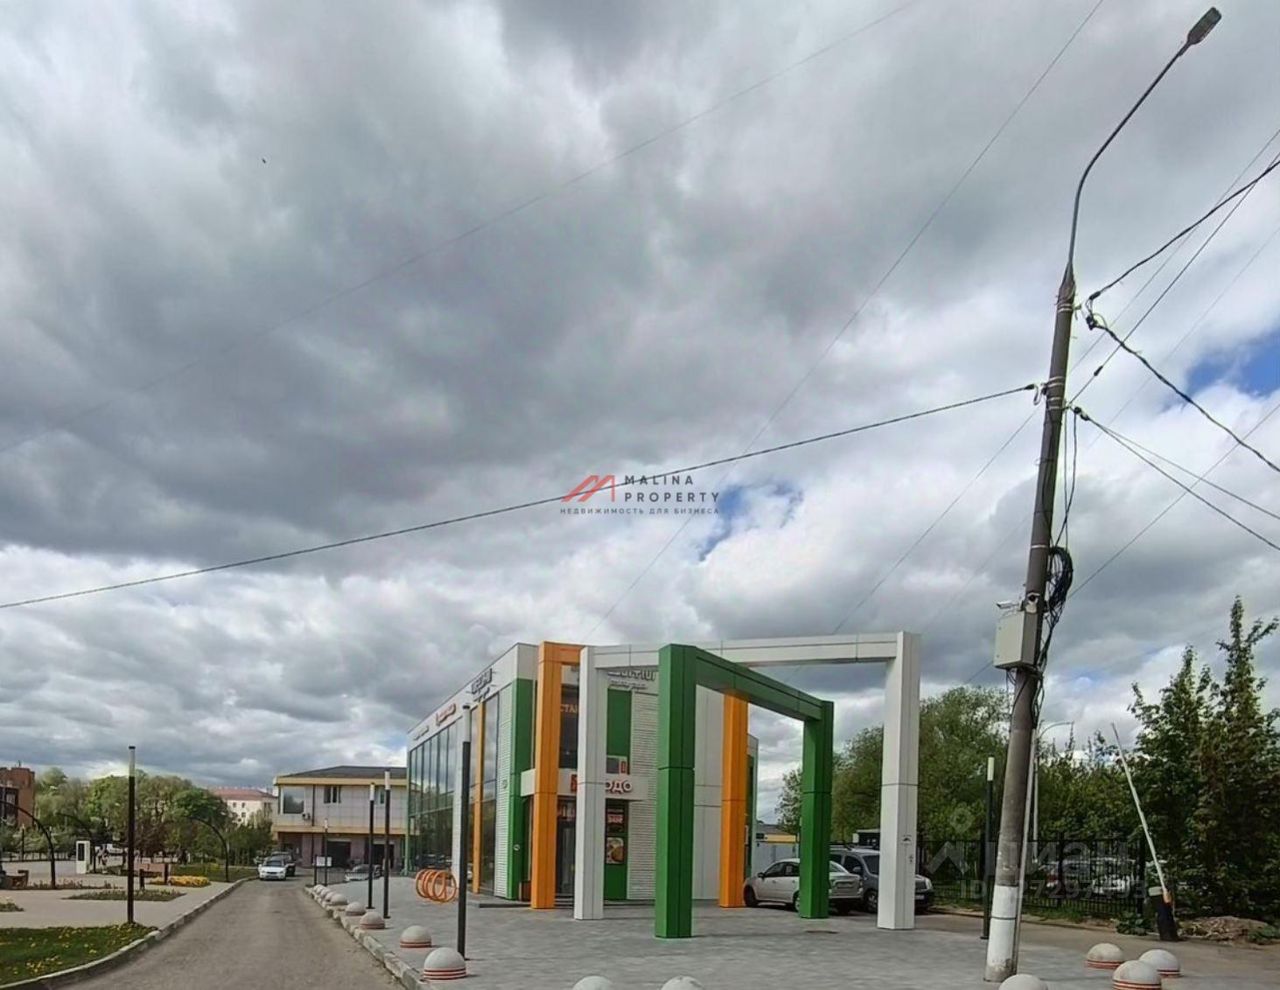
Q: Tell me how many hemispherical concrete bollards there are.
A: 15